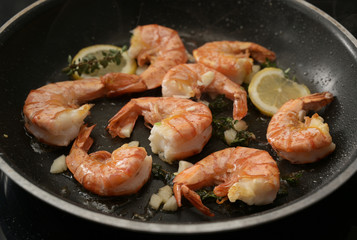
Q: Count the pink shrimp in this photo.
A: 8